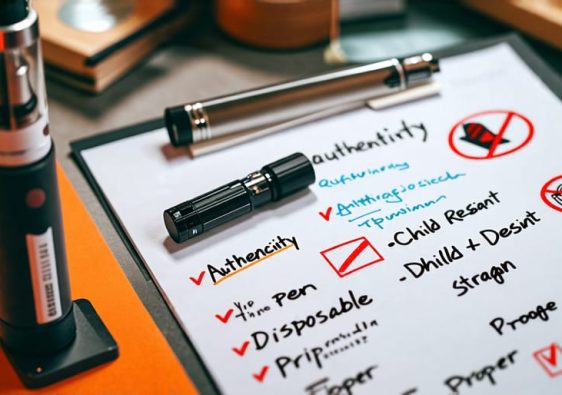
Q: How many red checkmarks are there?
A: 6